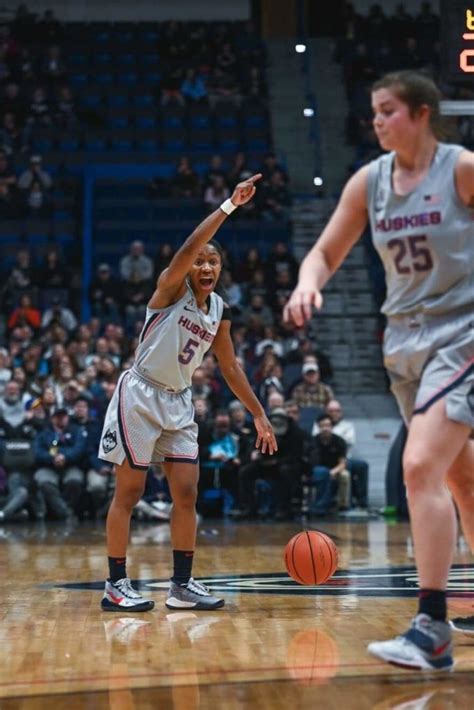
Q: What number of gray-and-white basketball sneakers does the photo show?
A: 3